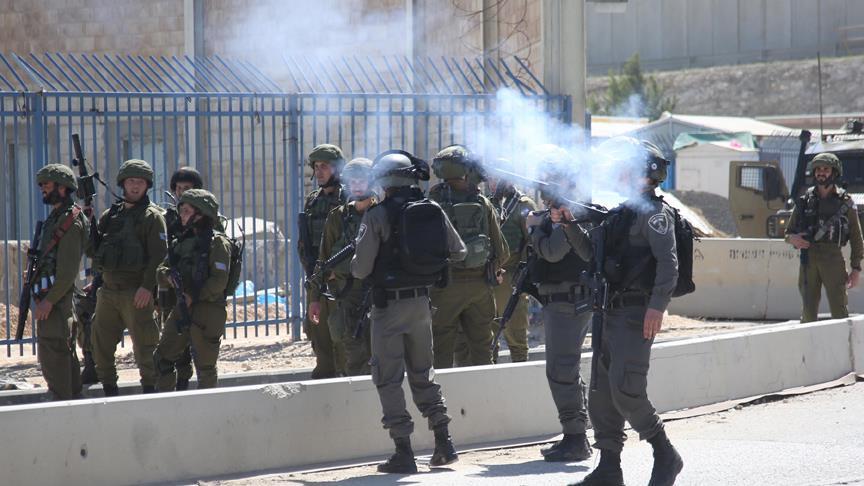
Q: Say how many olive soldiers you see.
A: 9